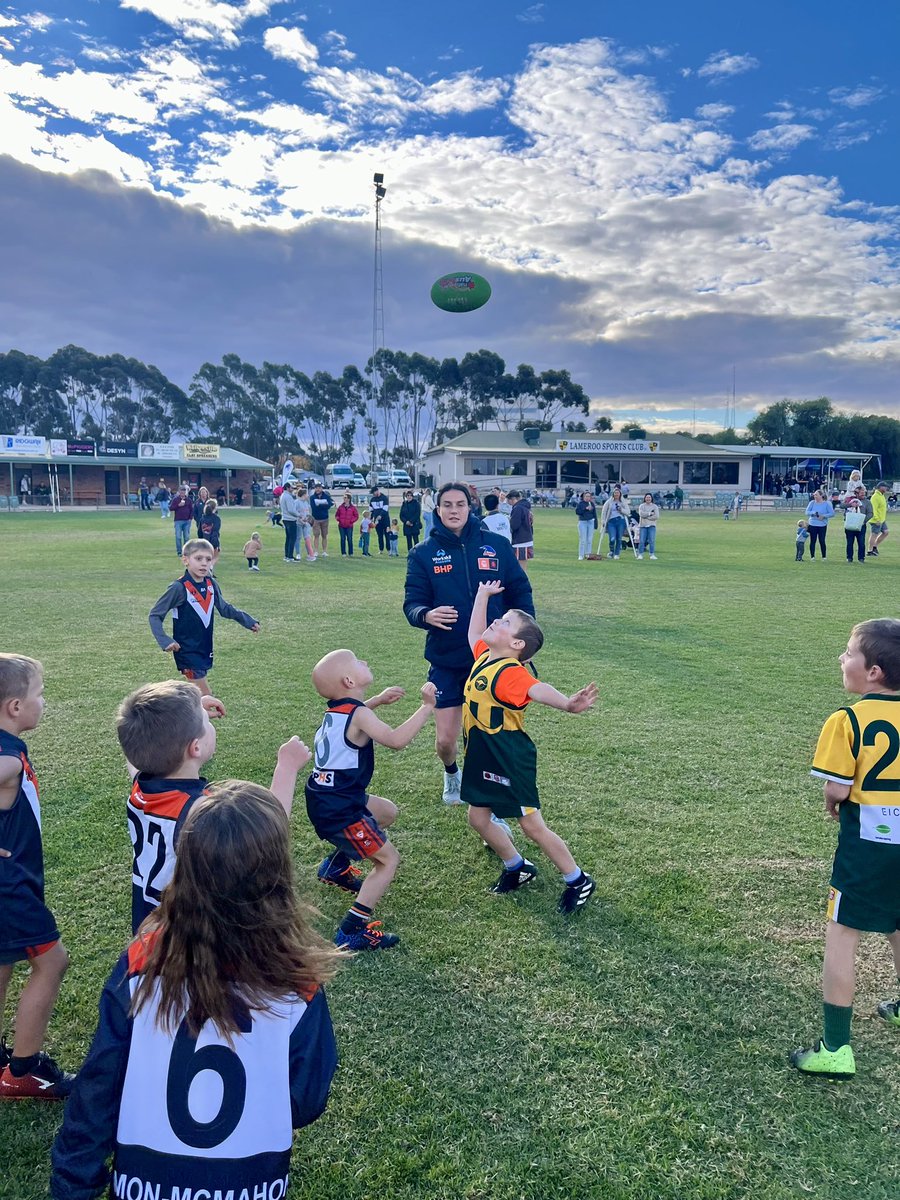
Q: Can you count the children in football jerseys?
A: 7